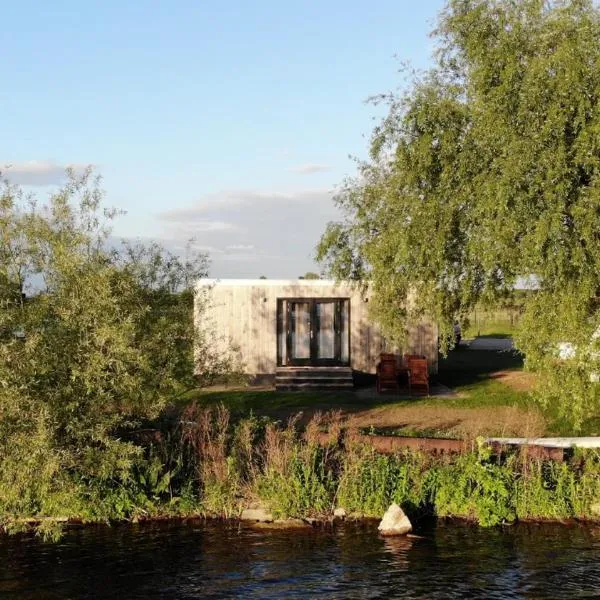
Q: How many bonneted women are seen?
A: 0